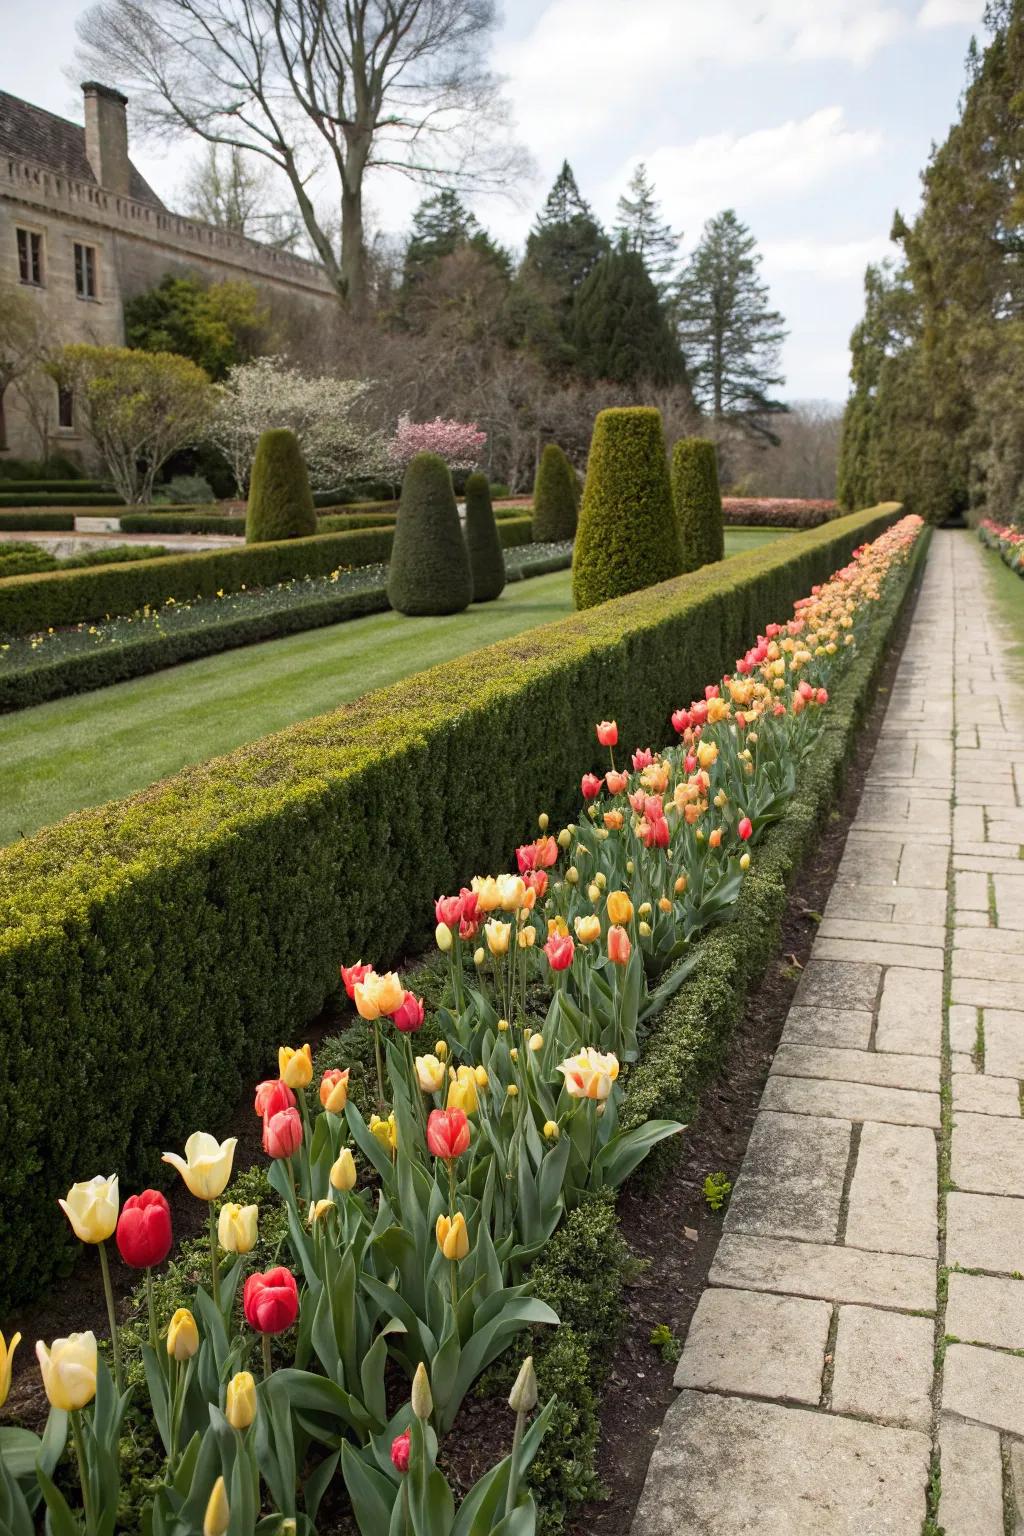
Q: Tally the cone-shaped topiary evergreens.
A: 6